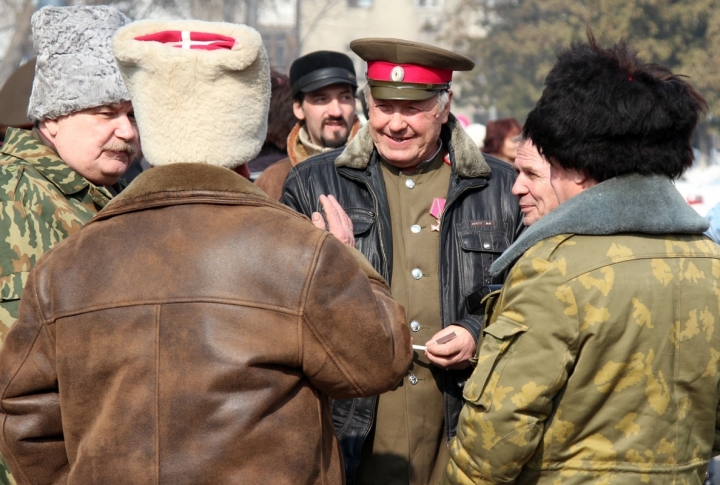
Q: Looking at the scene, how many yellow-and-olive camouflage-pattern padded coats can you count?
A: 1